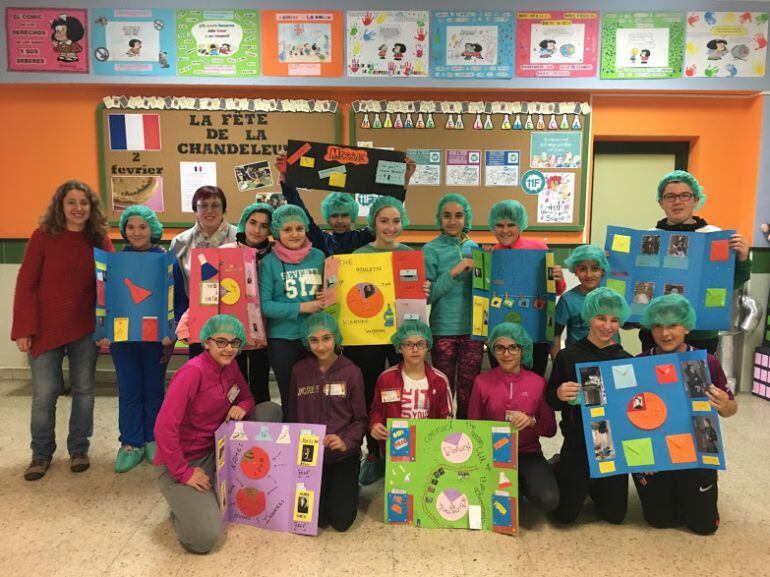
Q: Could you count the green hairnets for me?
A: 15